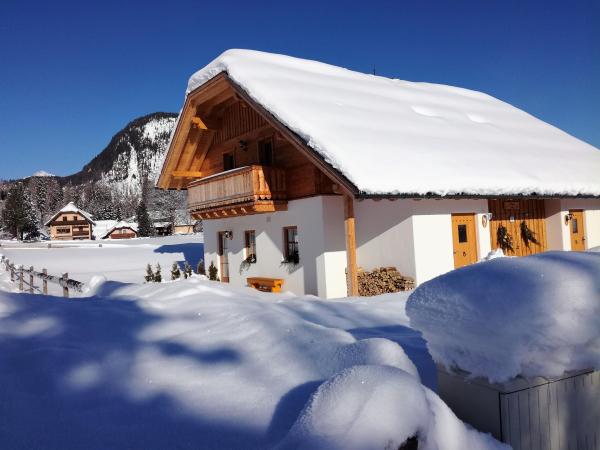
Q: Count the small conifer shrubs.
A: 6